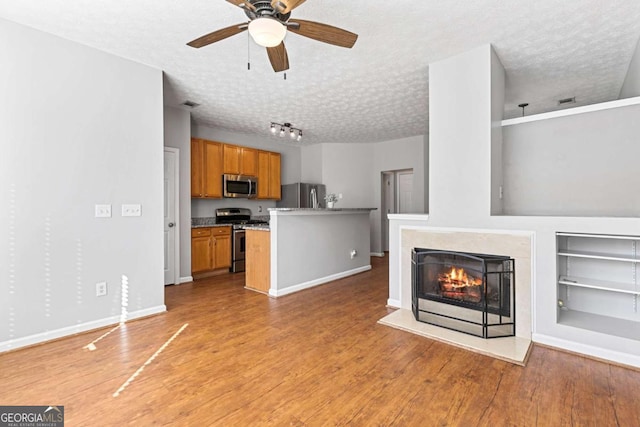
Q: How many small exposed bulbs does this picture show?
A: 4